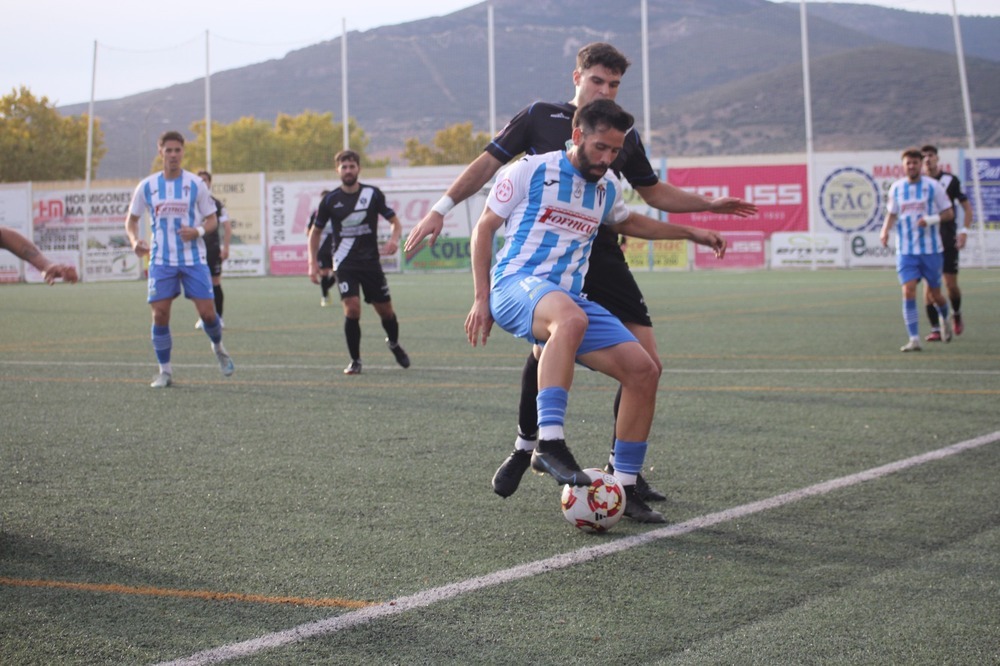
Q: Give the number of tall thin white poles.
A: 7